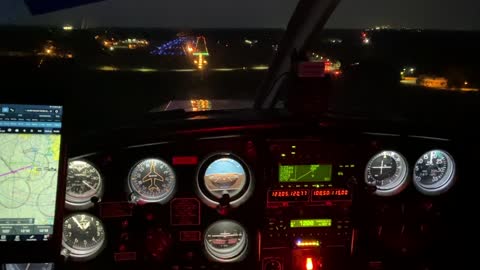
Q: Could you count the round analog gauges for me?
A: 7